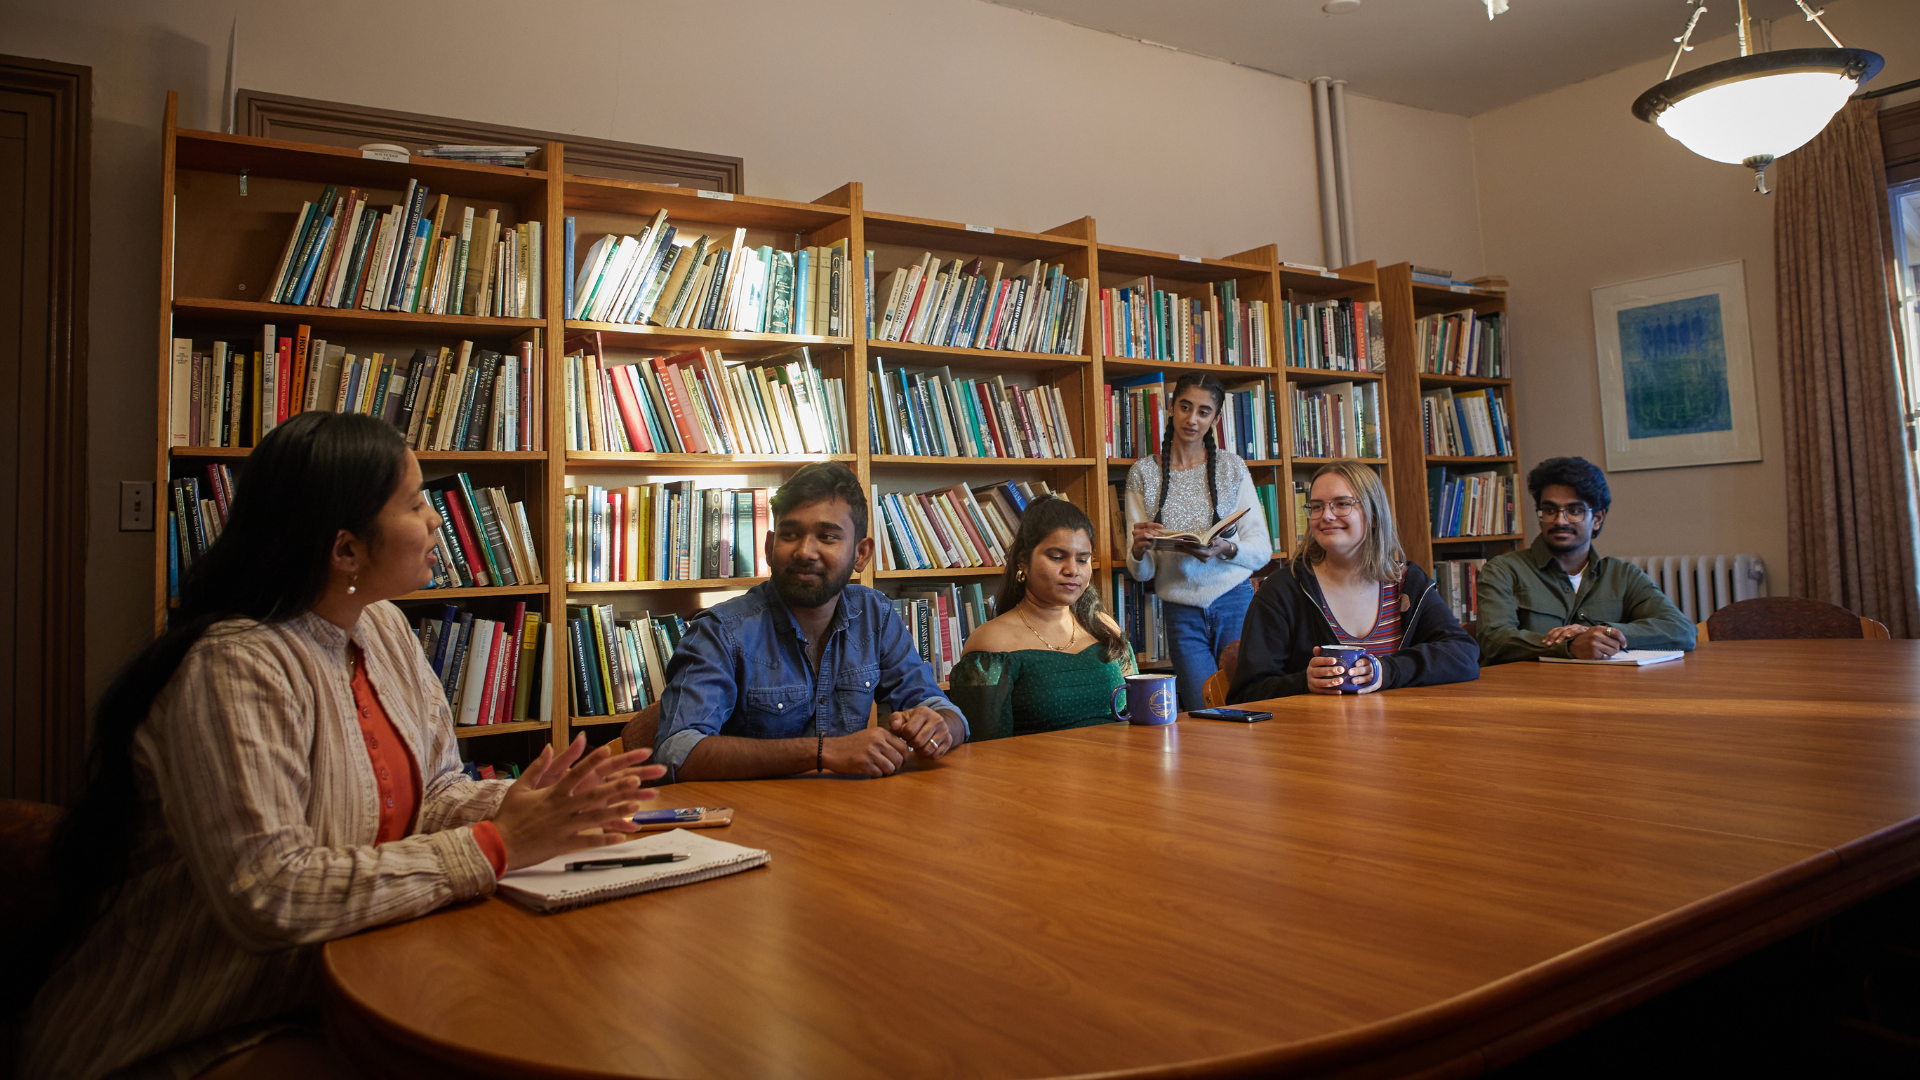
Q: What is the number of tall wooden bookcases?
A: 6